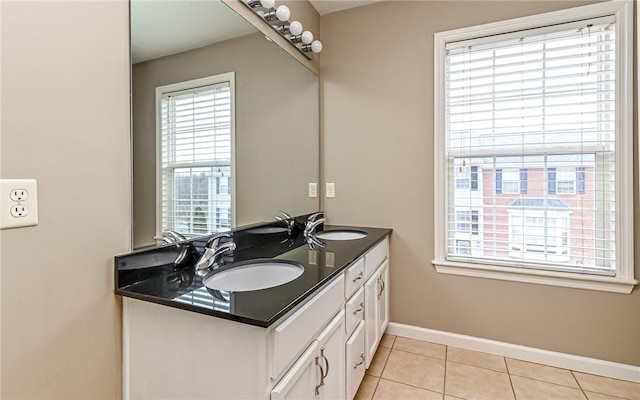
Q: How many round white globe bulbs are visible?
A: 5